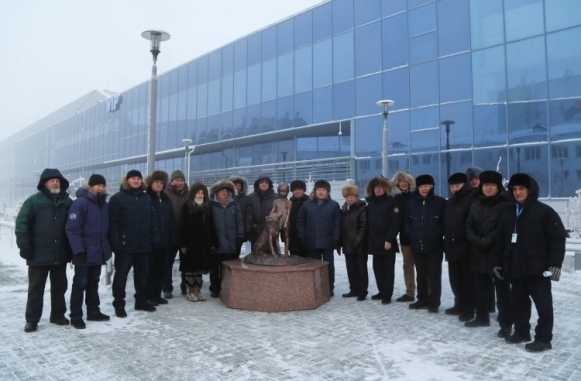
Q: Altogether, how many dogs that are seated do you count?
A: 1